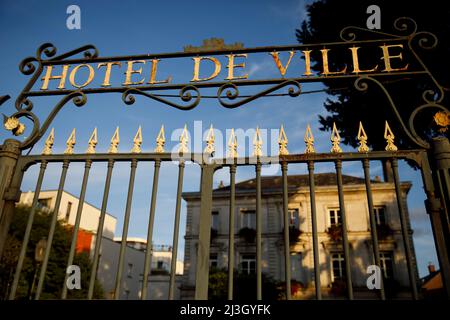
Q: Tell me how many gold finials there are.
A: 15